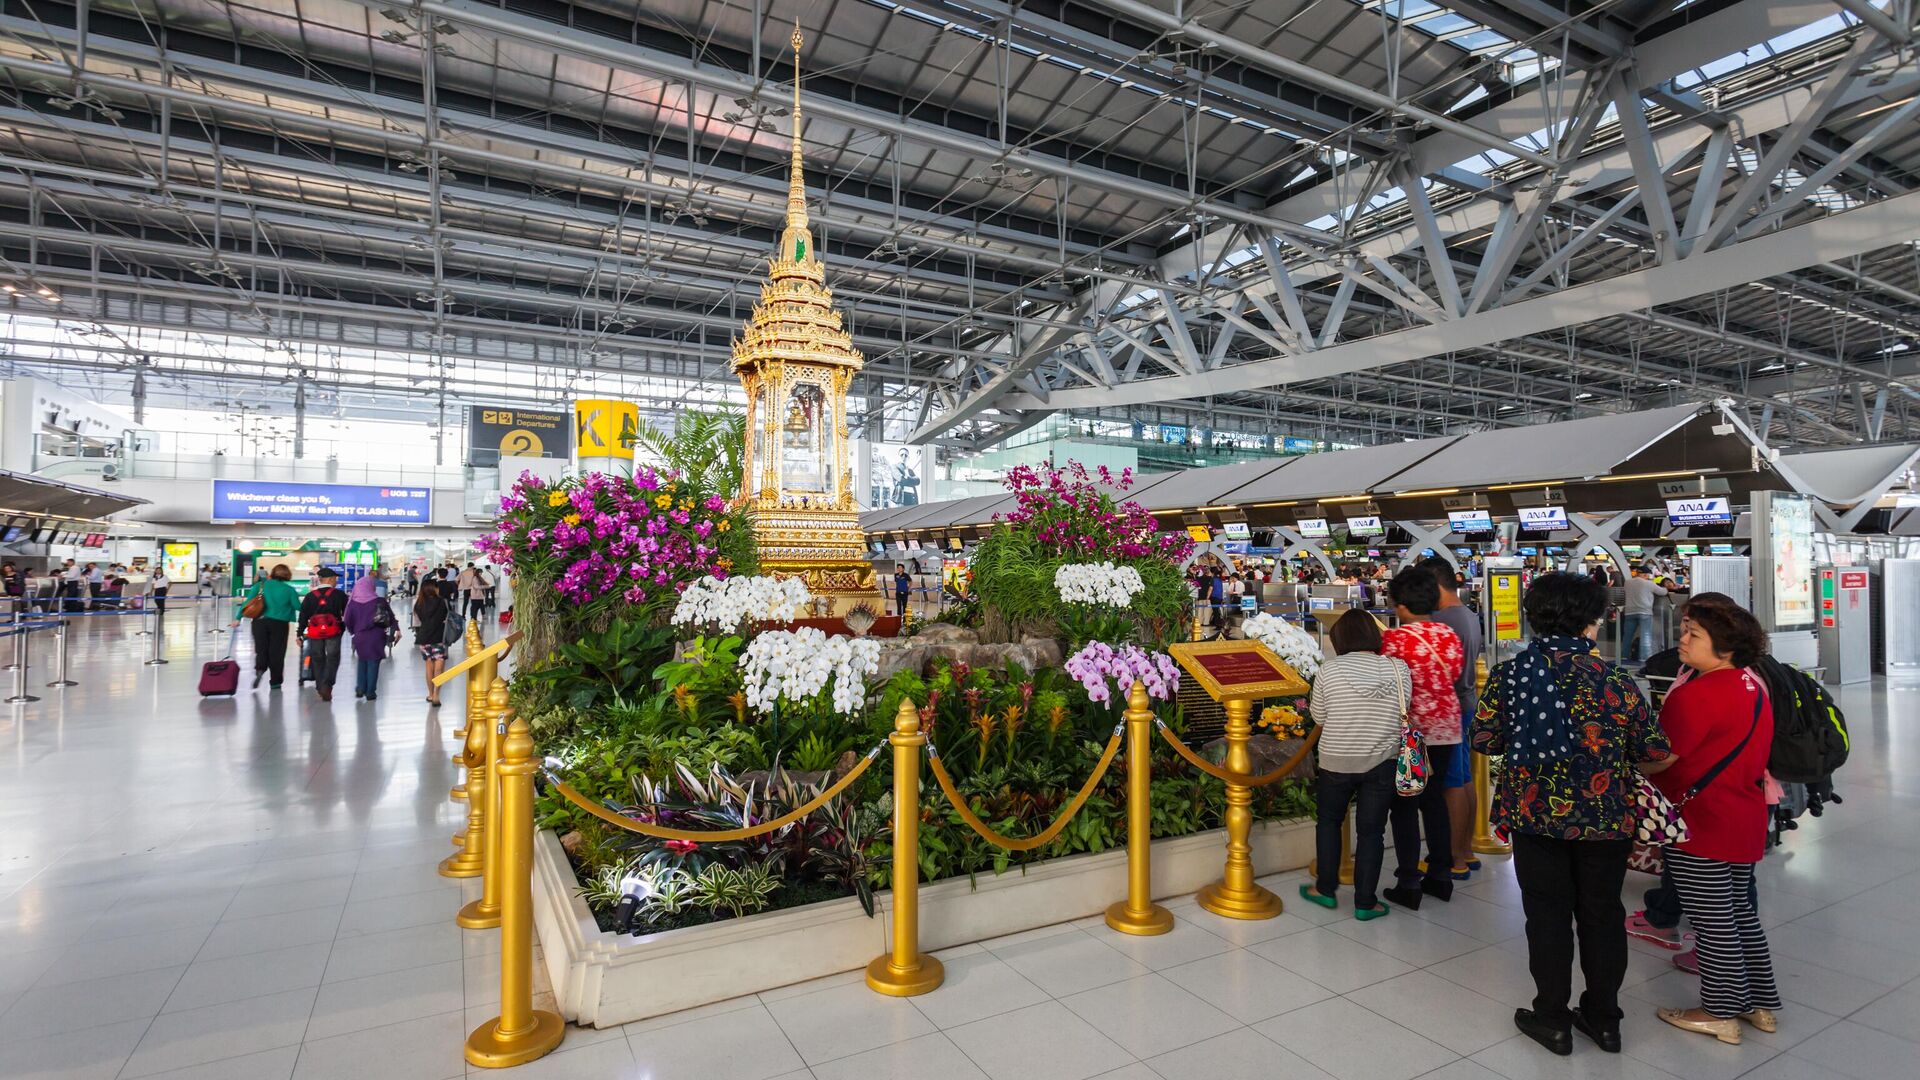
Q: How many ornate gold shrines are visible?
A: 1